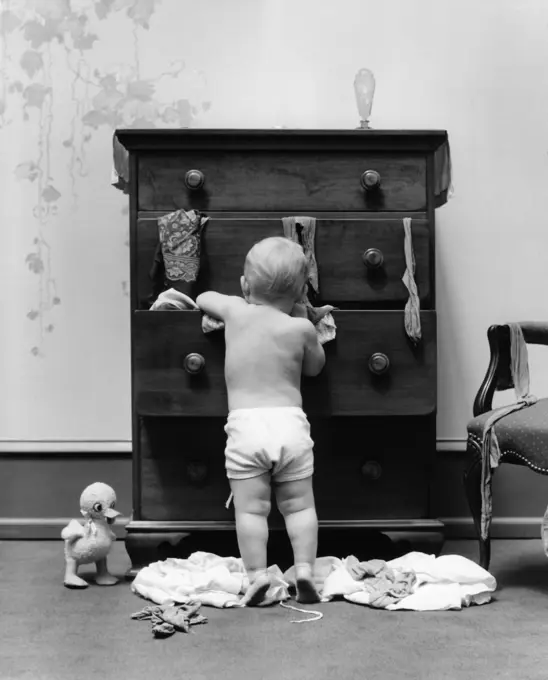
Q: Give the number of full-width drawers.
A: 4